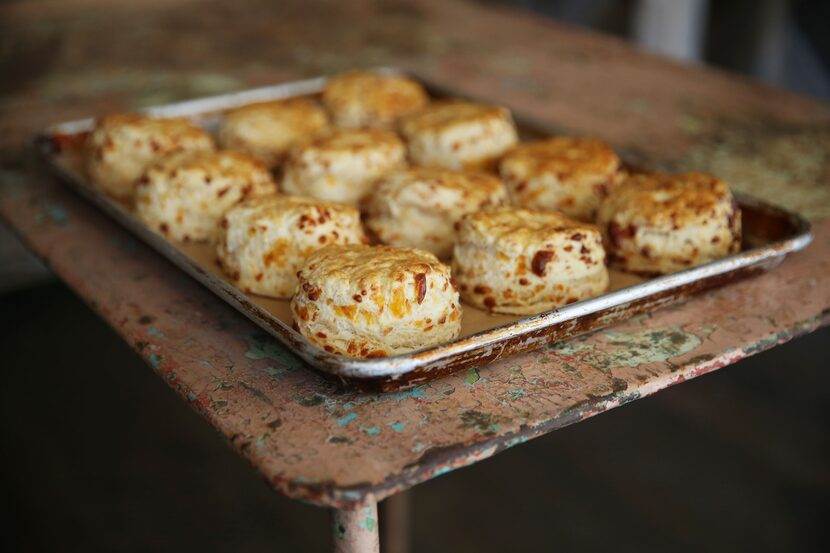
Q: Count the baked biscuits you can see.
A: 12